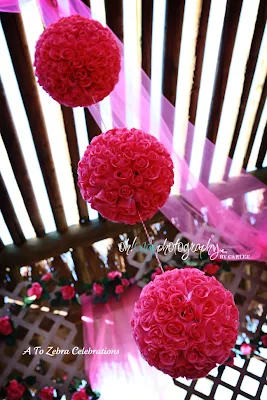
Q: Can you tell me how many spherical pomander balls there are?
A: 3